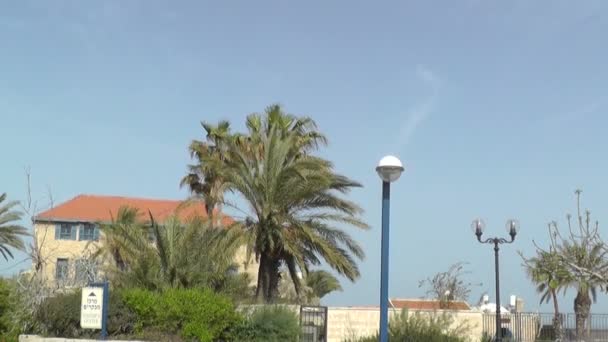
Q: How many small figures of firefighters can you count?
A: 0